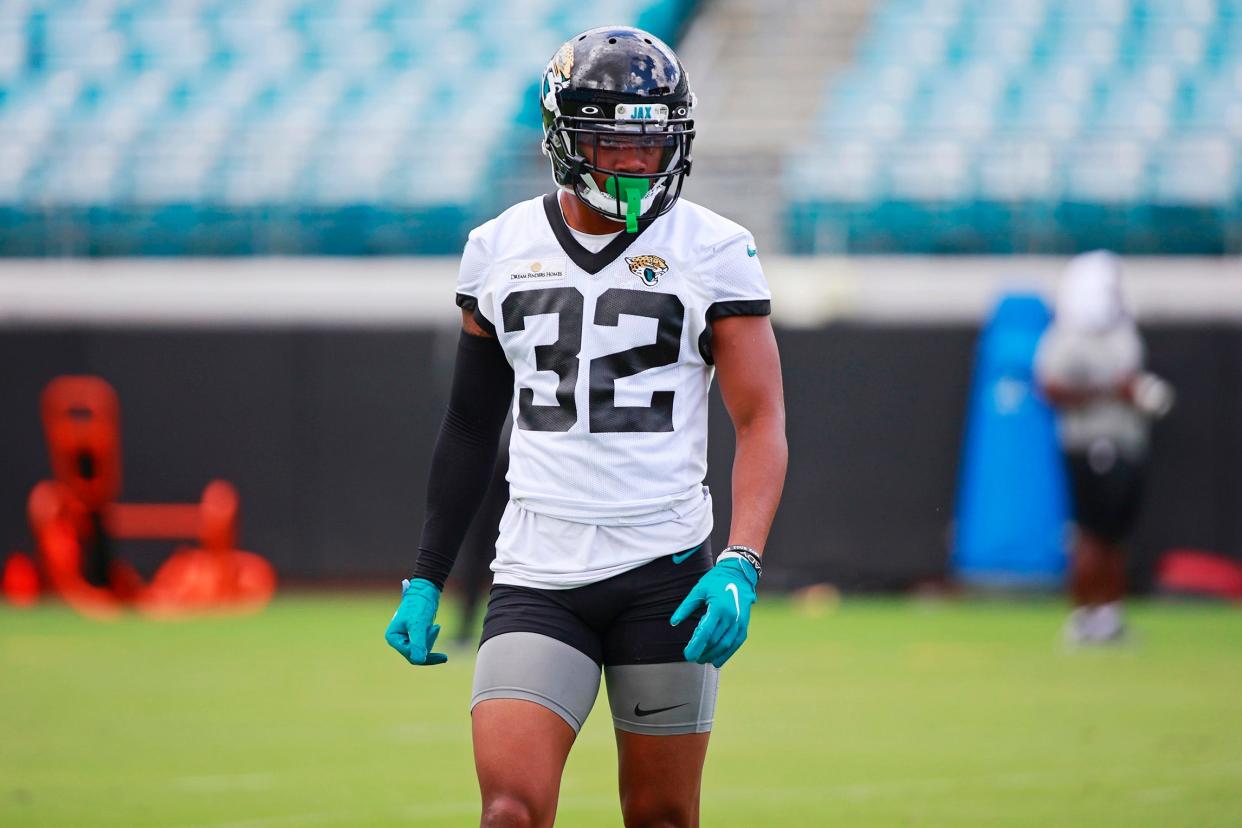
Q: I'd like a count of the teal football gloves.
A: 2